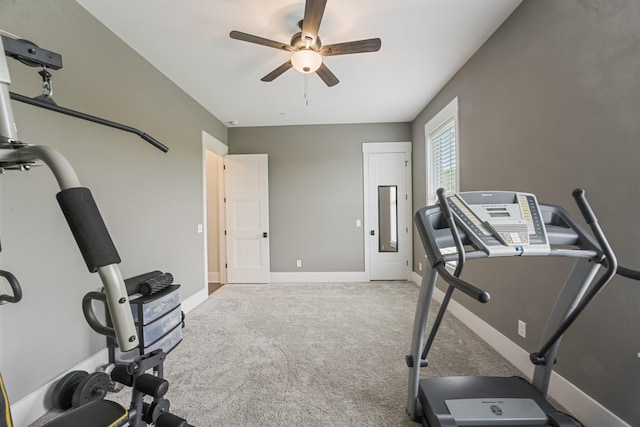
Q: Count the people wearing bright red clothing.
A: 0